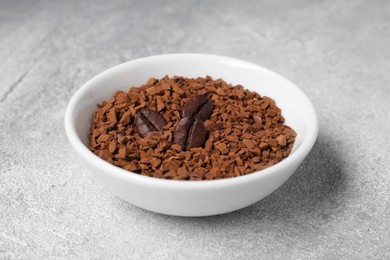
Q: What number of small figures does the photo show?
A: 0